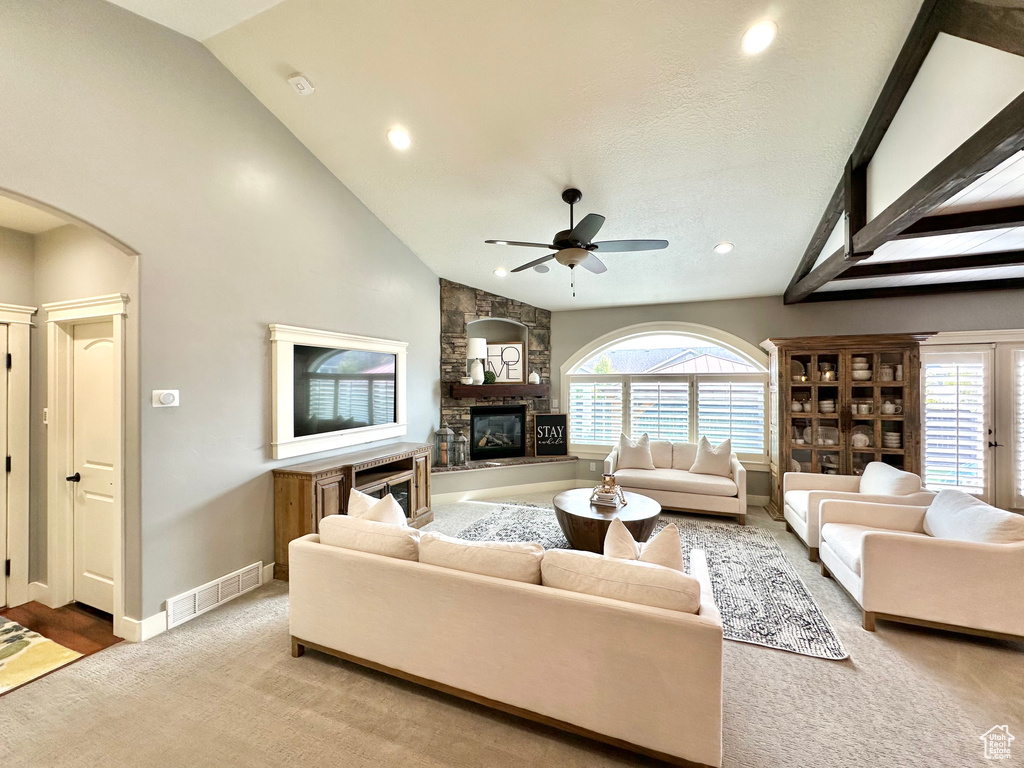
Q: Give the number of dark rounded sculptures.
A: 1